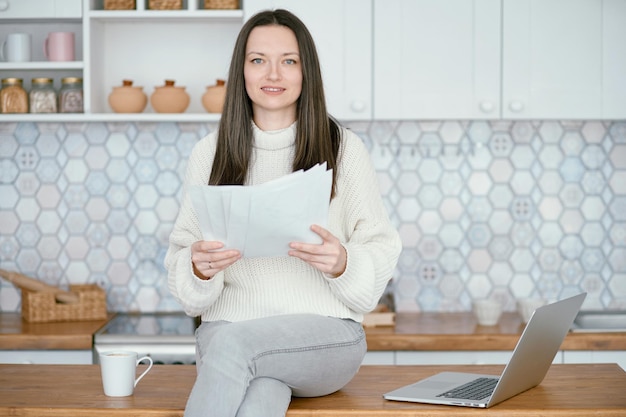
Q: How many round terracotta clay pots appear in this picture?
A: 3